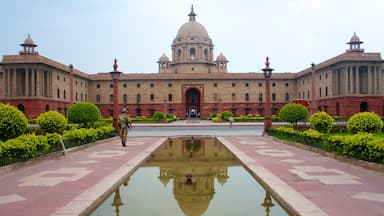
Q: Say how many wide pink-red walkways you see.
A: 2